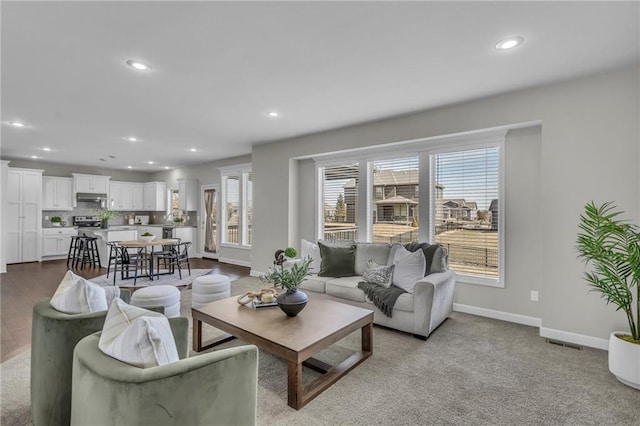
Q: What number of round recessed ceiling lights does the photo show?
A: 11